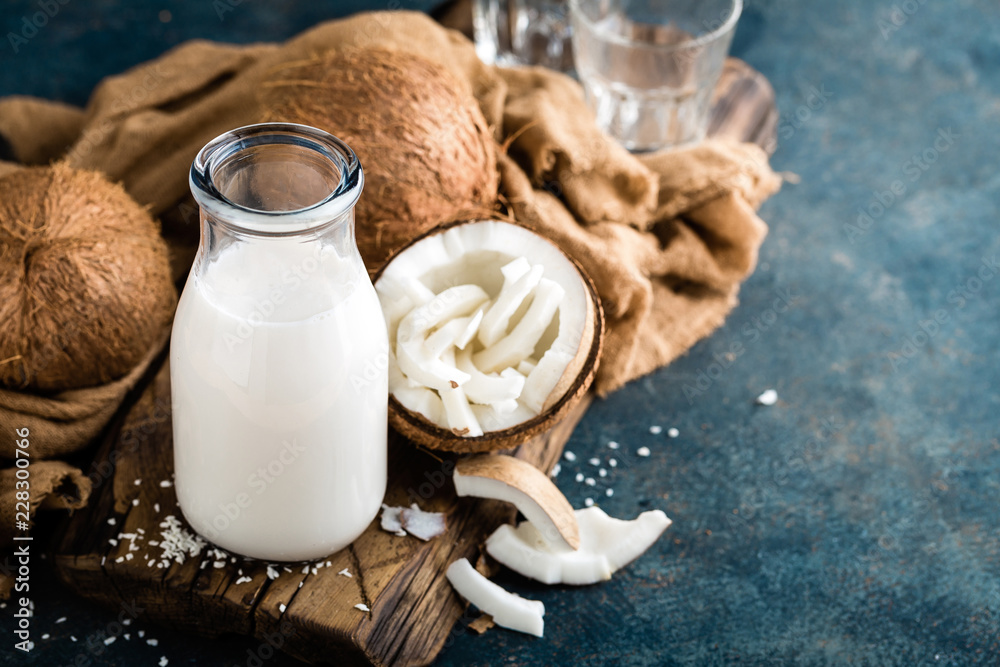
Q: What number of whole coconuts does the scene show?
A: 2